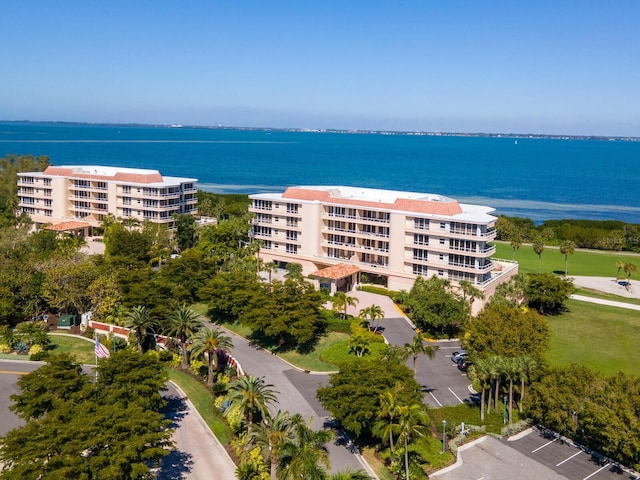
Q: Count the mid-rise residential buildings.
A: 2